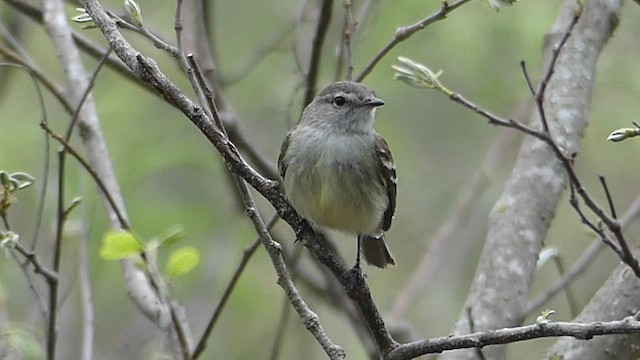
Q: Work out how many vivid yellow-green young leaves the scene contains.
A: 2